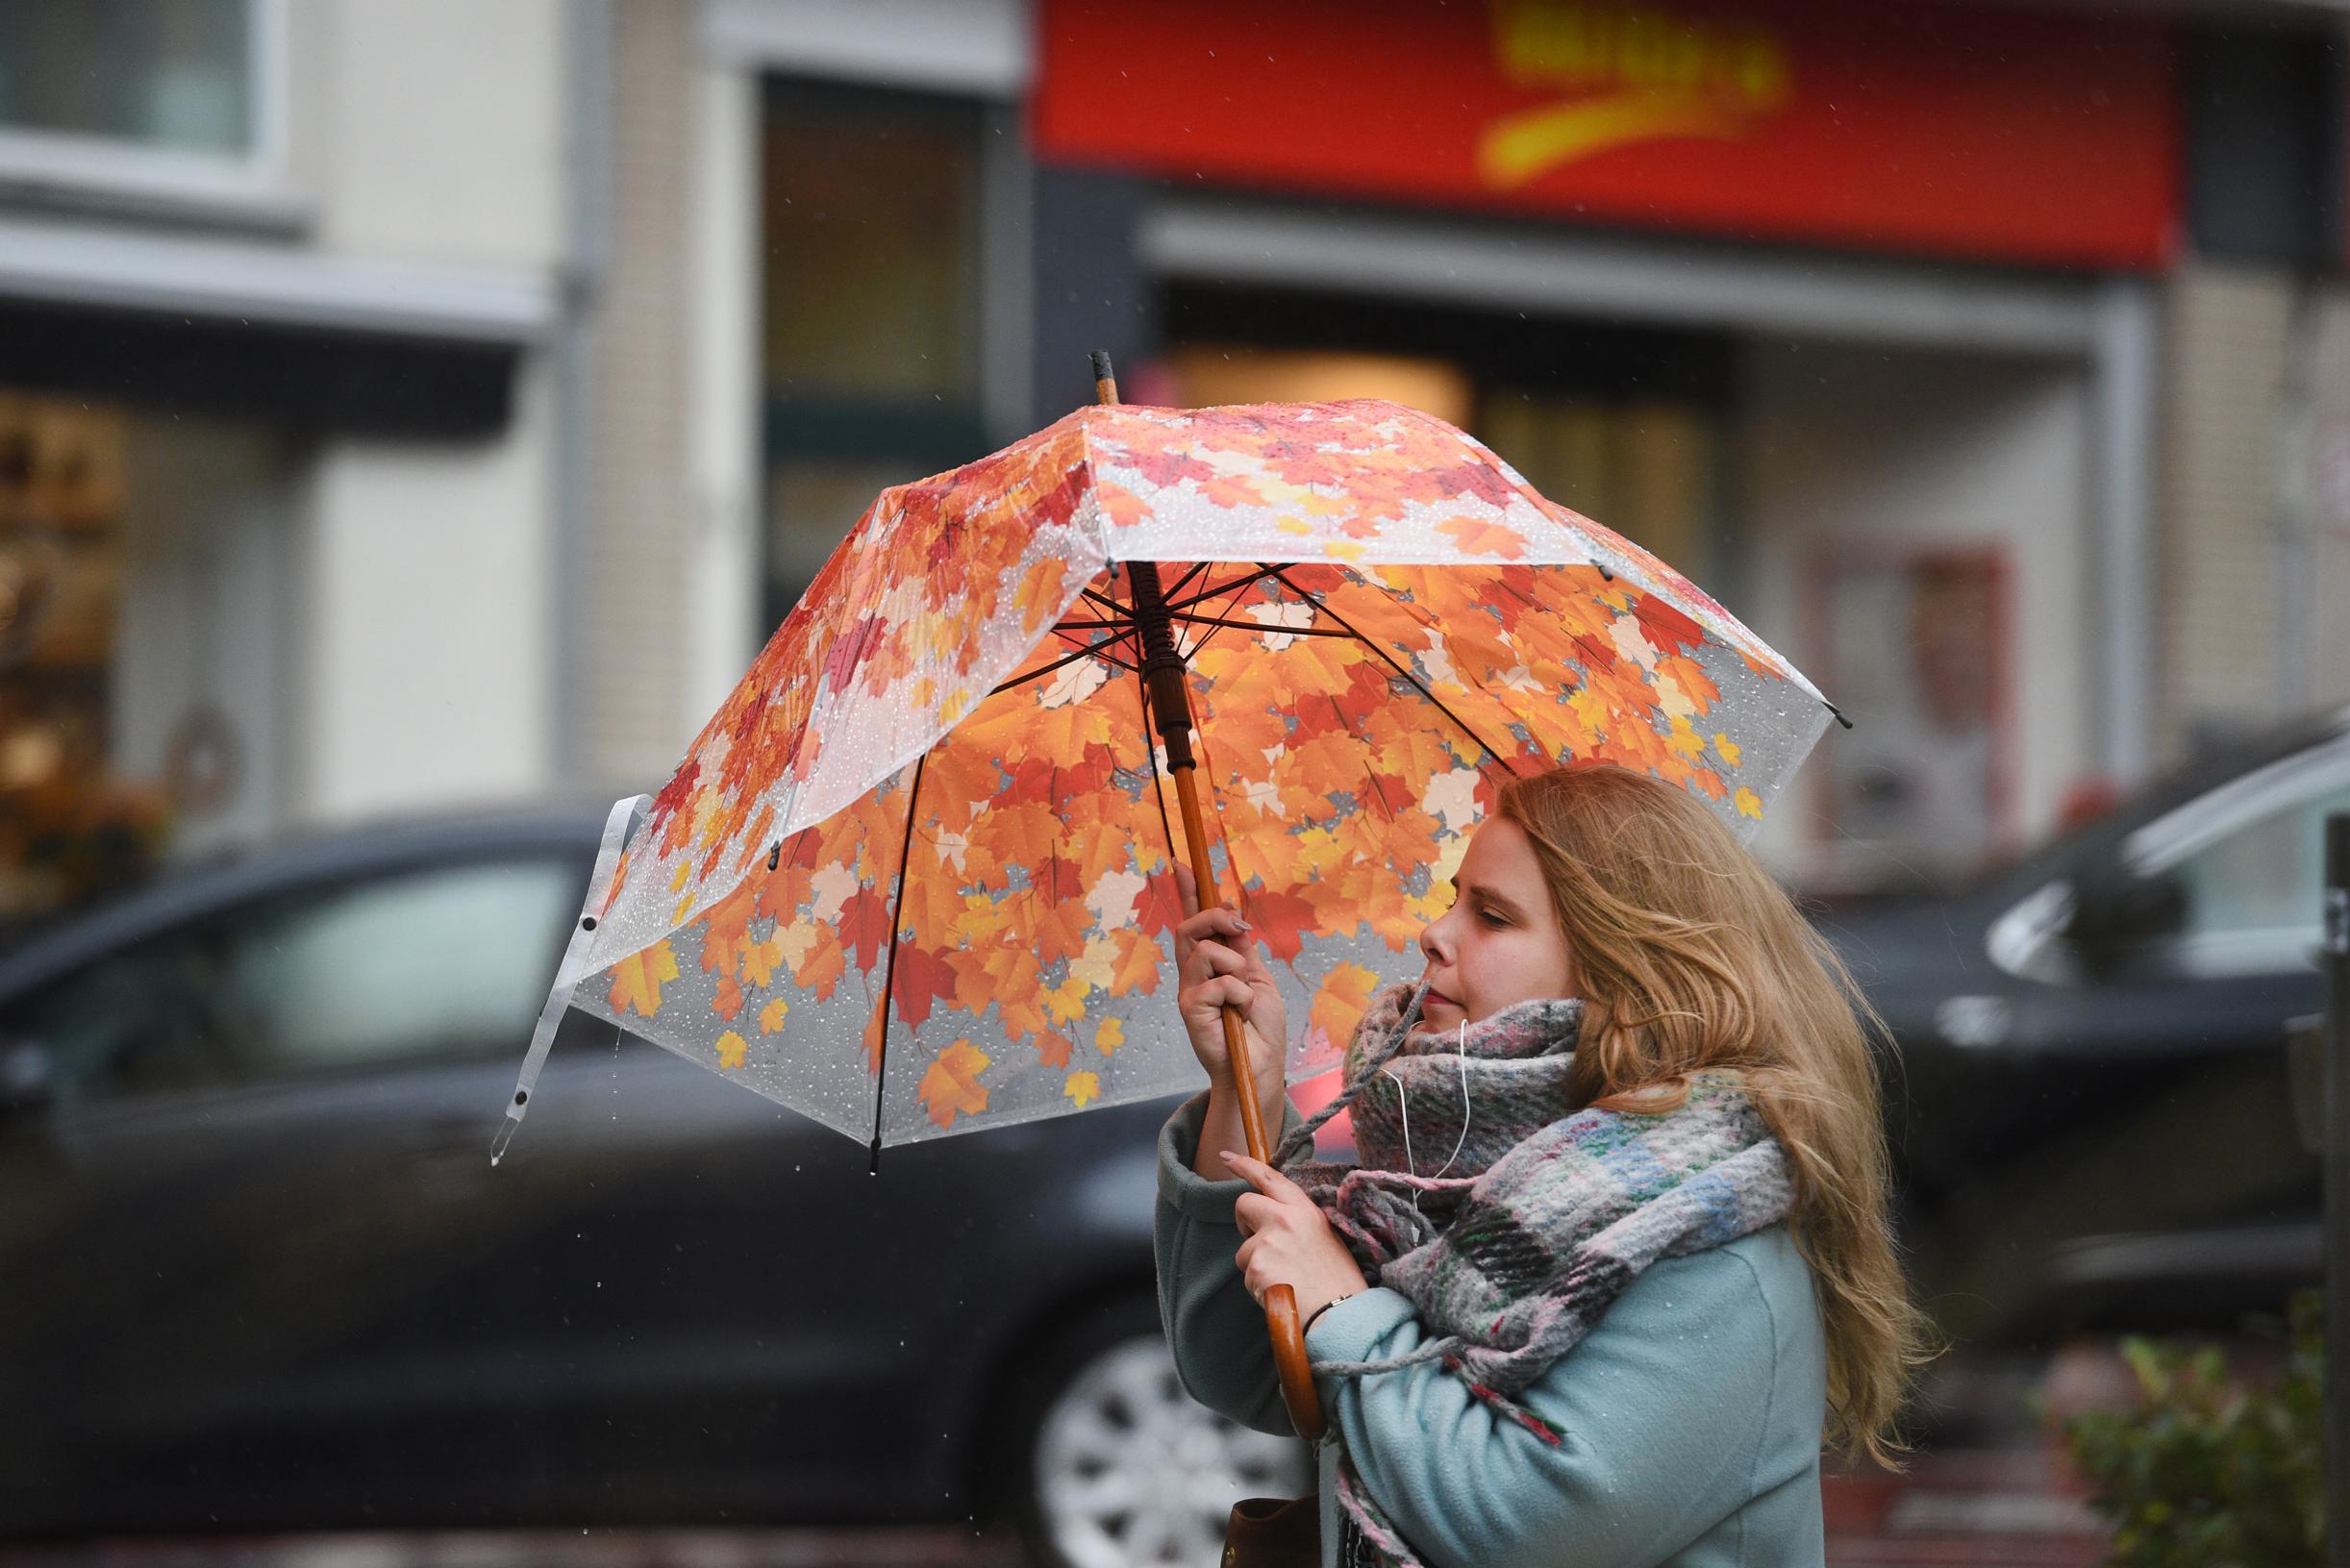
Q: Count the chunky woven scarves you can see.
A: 1